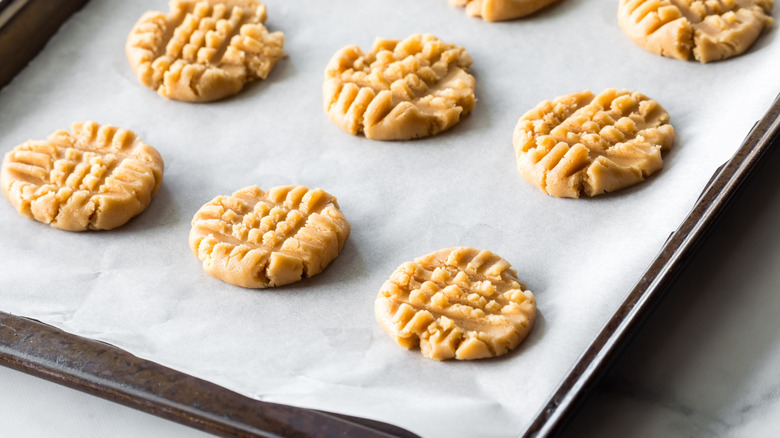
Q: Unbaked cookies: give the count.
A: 8